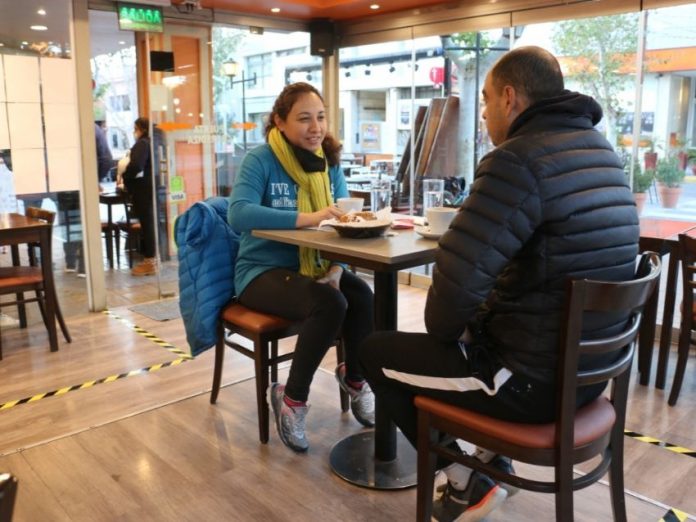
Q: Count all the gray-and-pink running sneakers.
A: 2